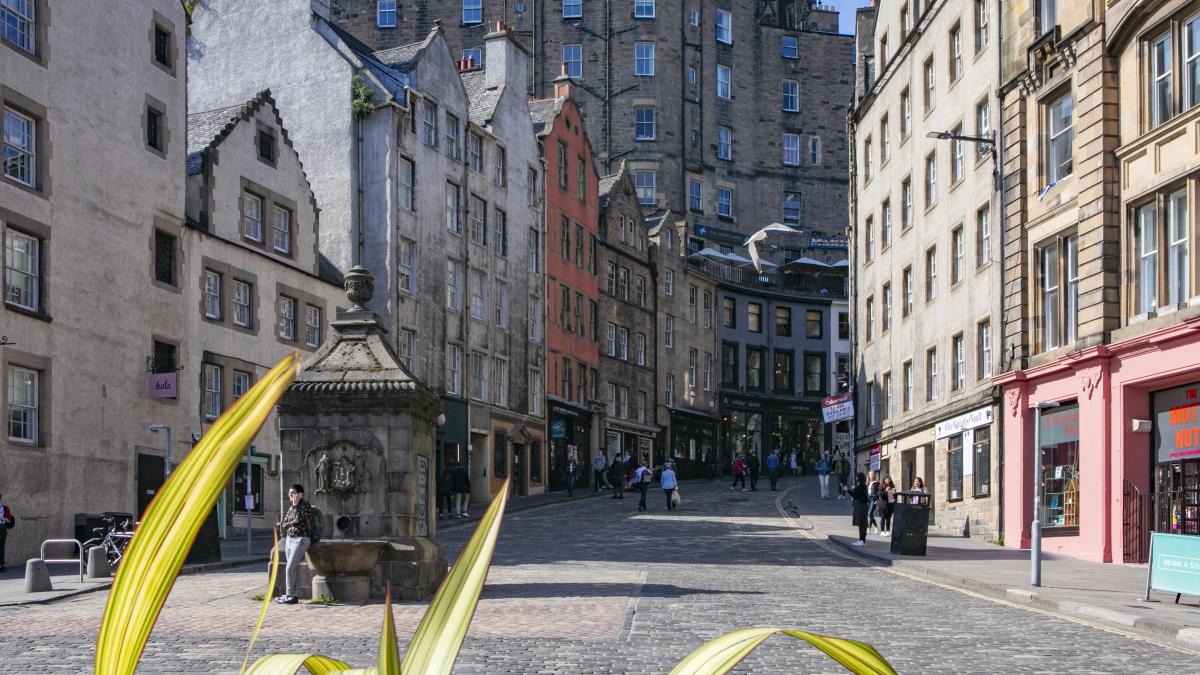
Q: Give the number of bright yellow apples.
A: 0